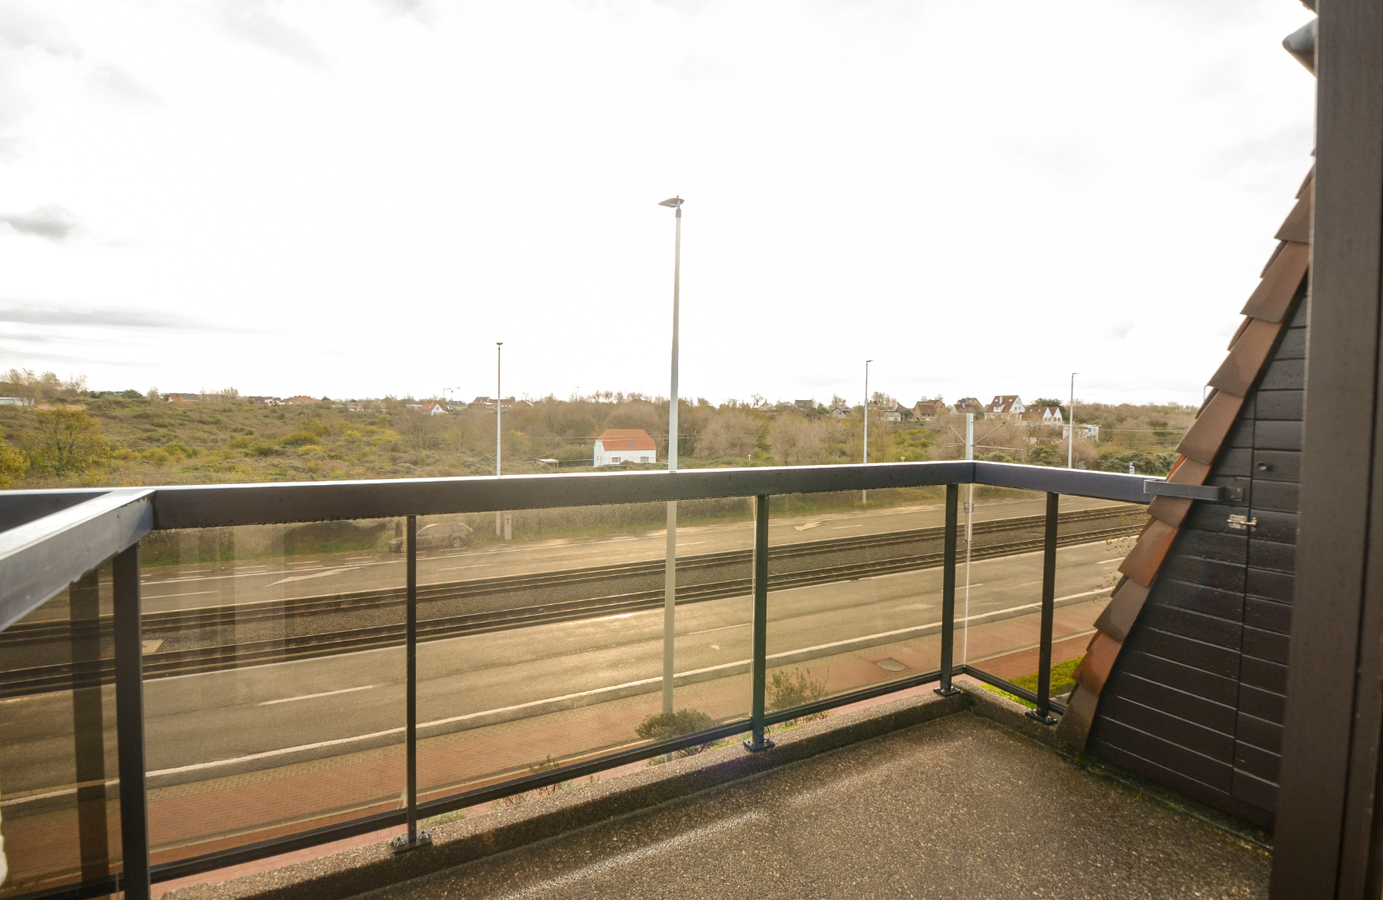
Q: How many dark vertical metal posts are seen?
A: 5